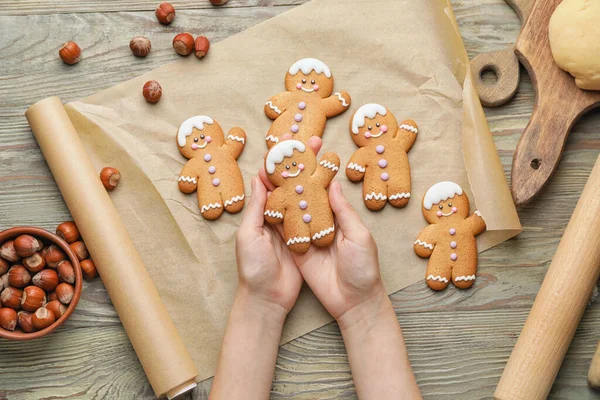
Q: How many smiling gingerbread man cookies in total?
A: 5